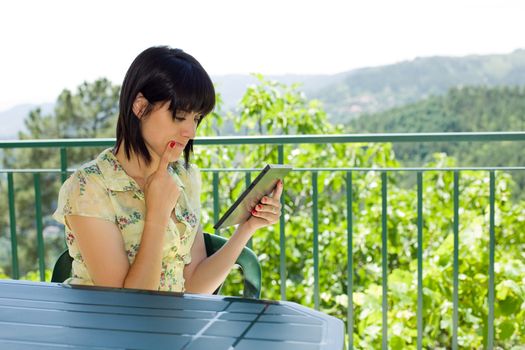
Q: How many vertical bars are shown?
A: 12